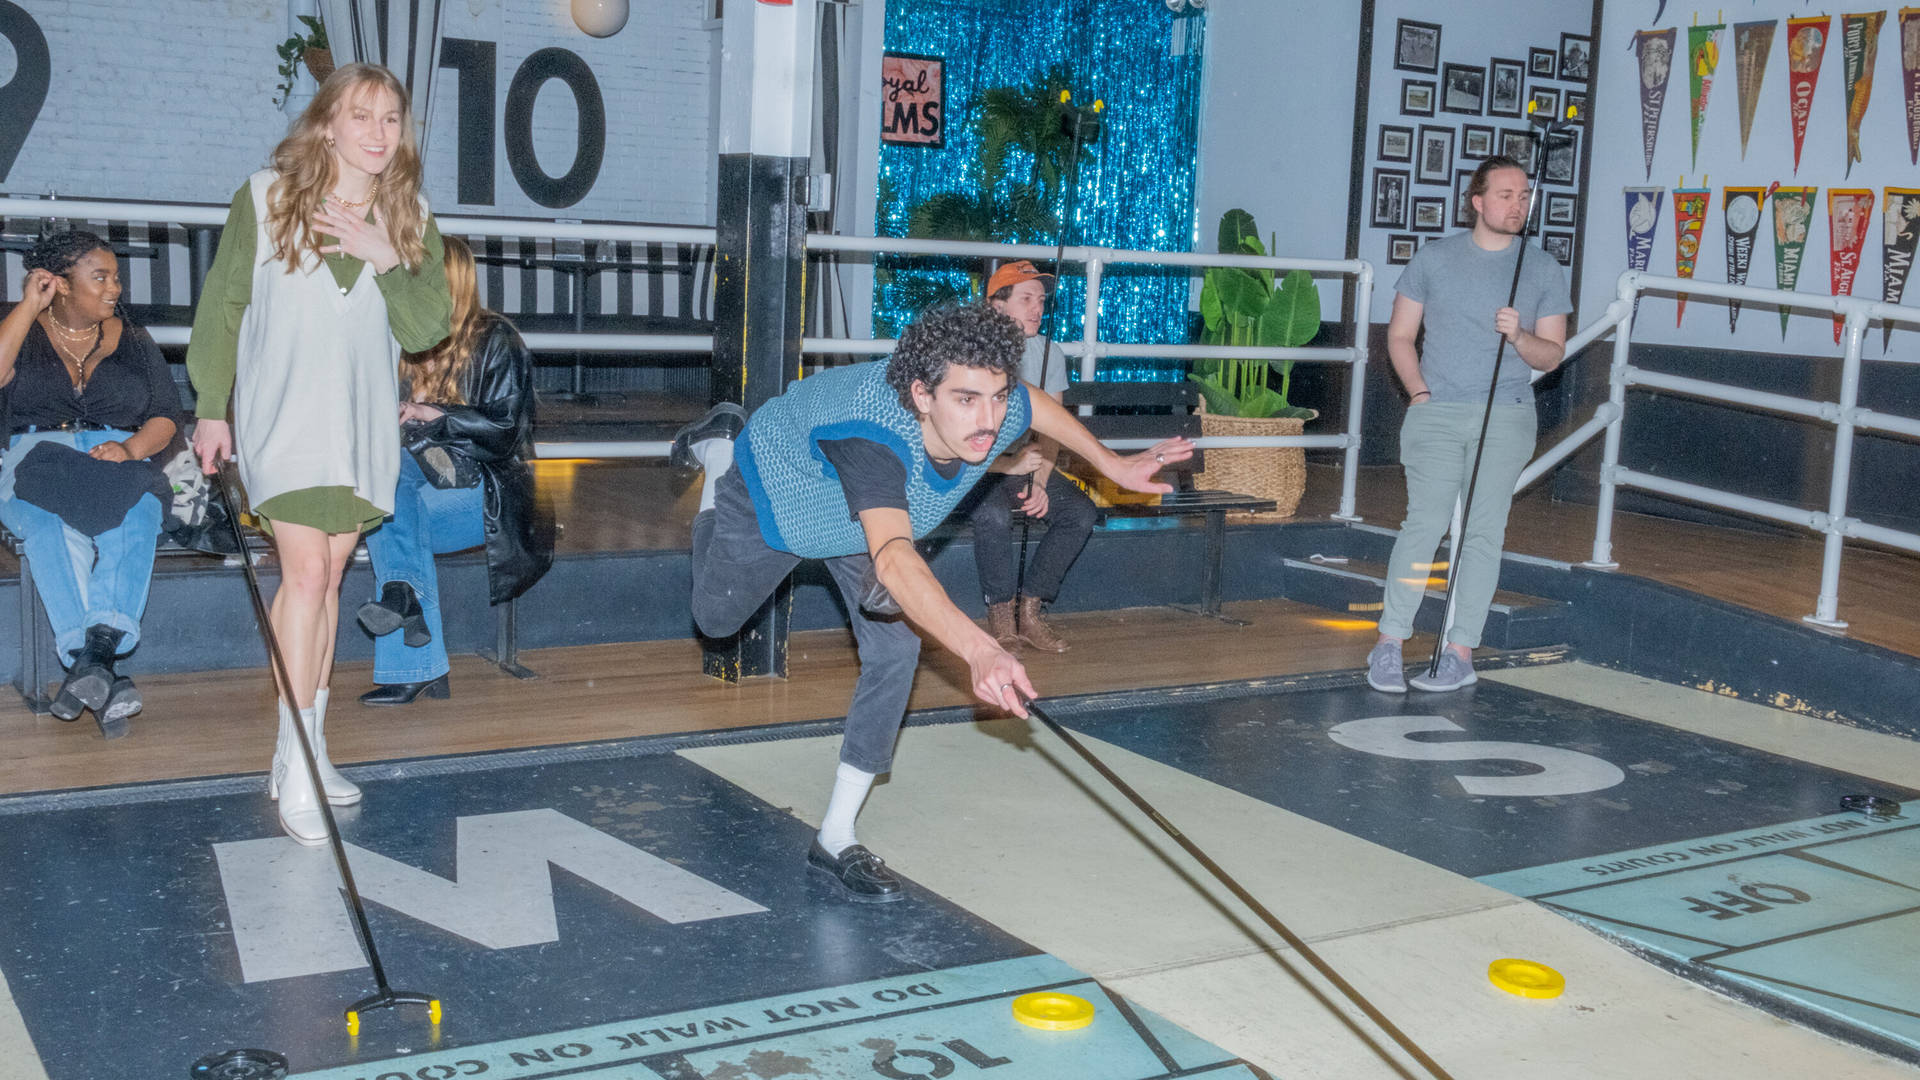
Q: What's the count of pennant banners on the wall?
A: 12